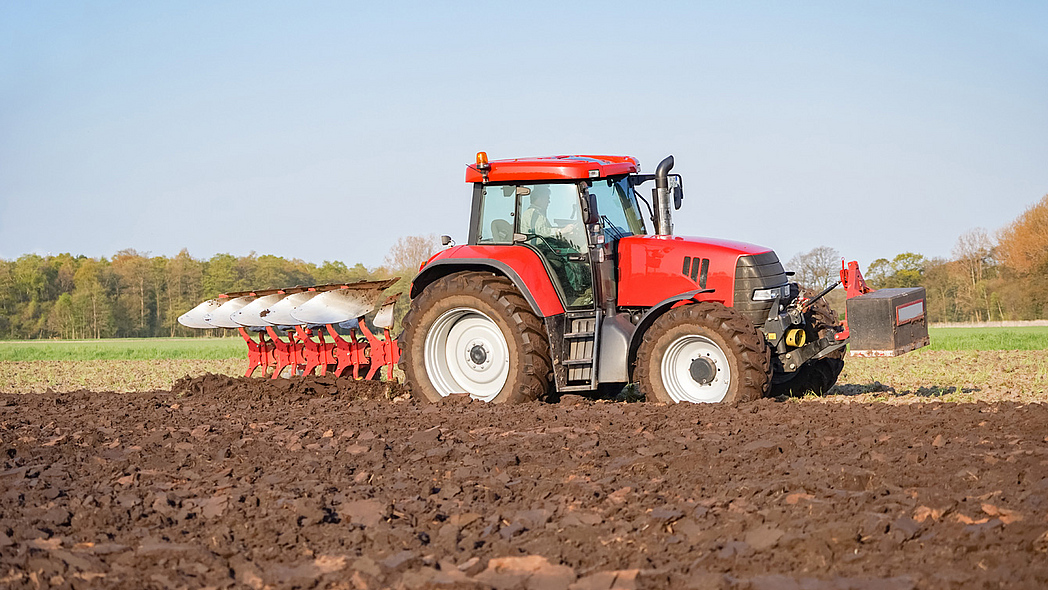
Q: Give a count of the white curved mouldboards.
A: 5